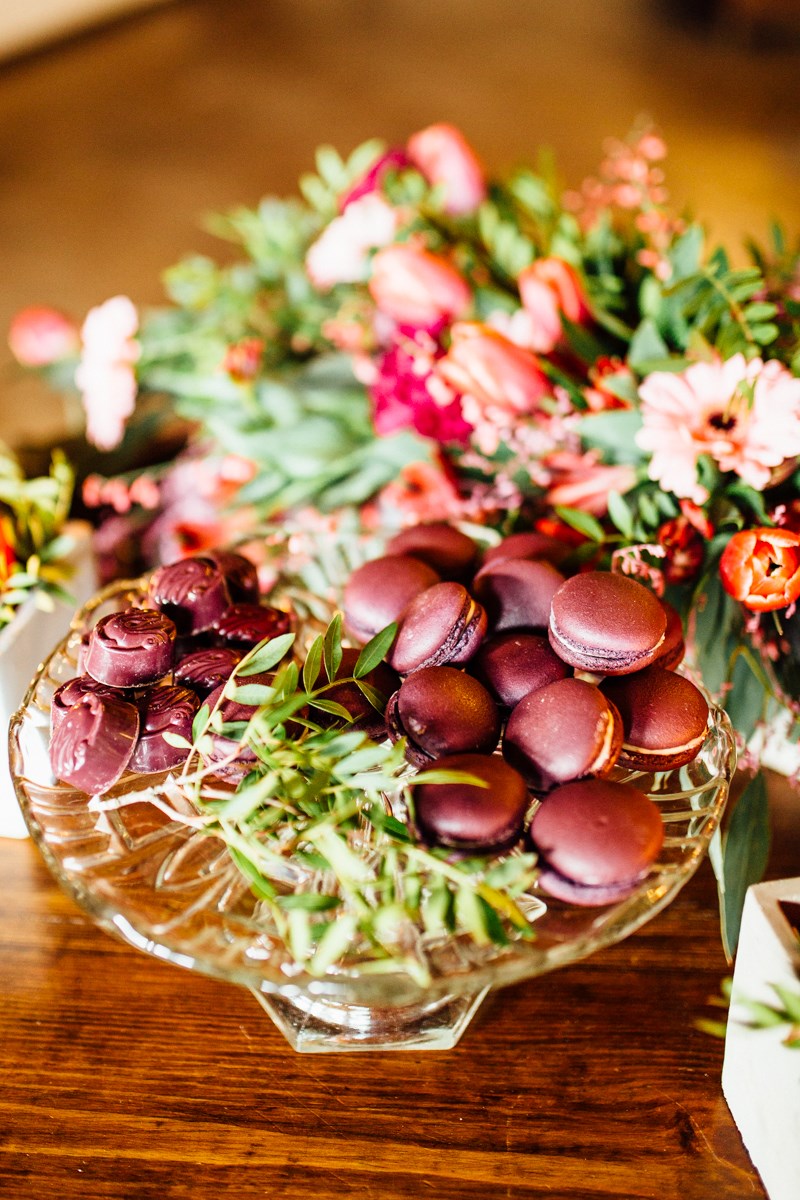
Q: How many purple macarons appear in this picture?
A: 15